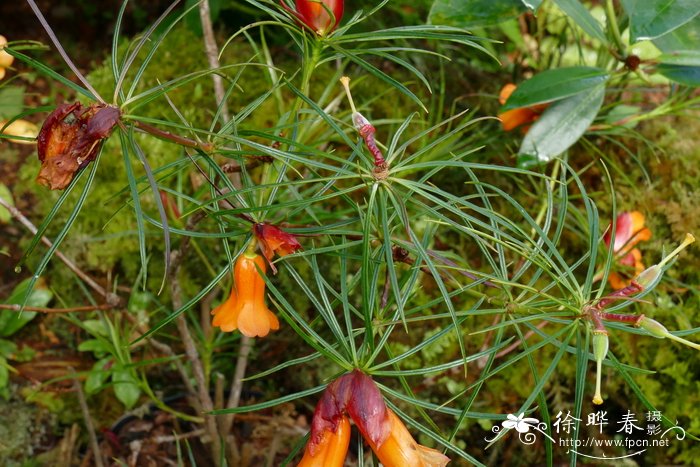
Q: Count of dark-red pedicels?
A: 4